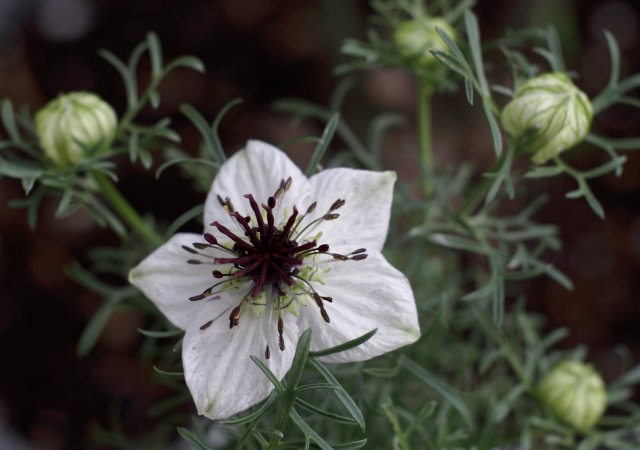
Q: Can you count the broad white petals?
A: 5